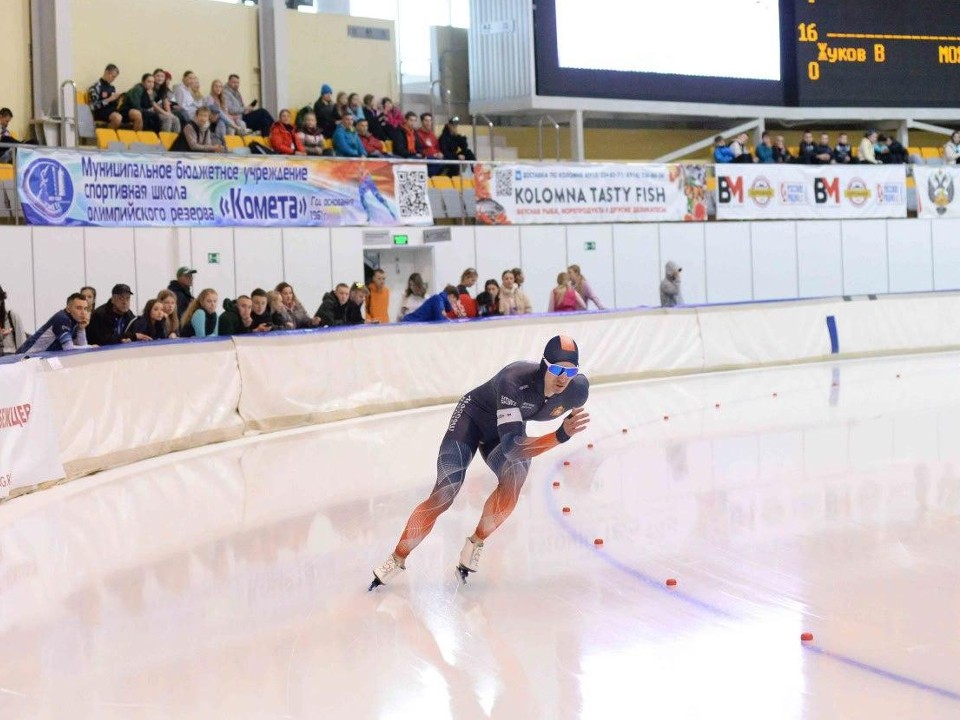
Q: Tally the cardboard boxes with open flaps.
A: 0